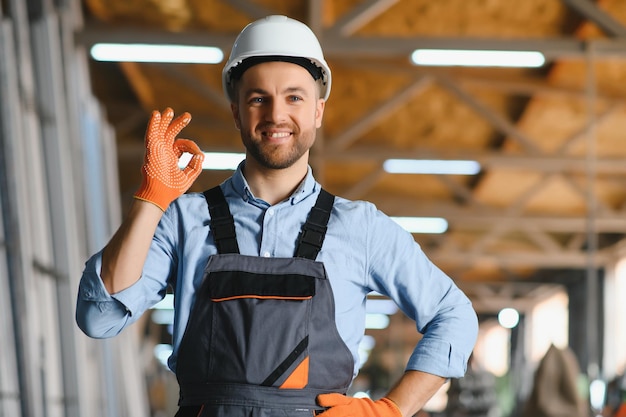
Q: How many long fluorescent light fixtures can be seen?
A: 5